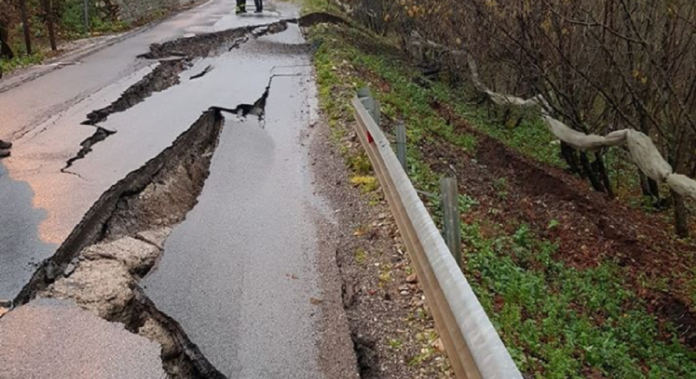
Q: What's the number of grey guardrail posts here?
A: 3